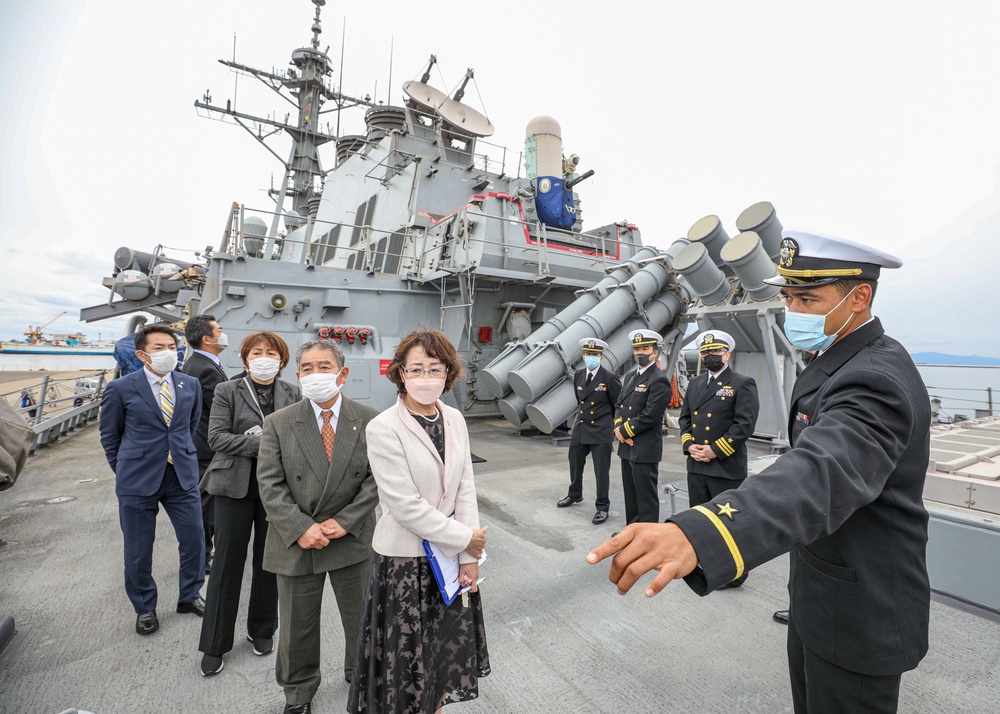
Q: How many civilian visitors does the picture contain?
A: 5